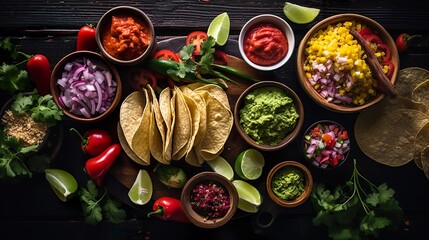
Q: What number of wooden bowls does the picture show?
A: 6